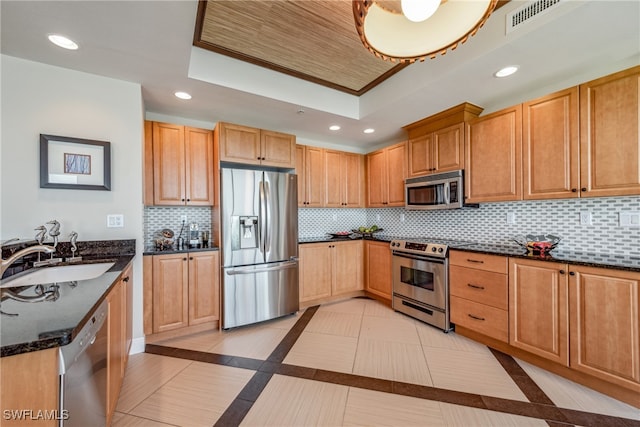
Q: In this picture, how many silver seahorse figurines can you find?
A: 3